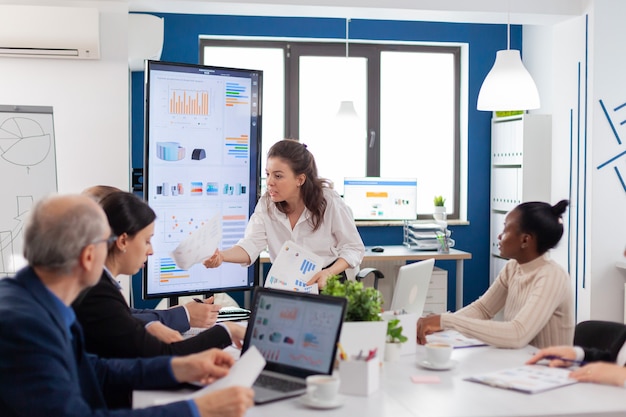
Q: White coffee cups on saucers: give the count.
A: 2